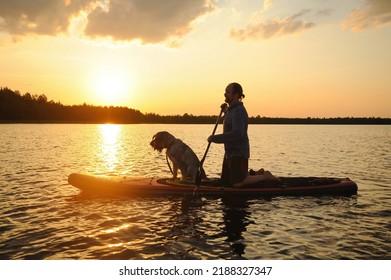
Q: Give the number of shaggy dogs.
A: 1